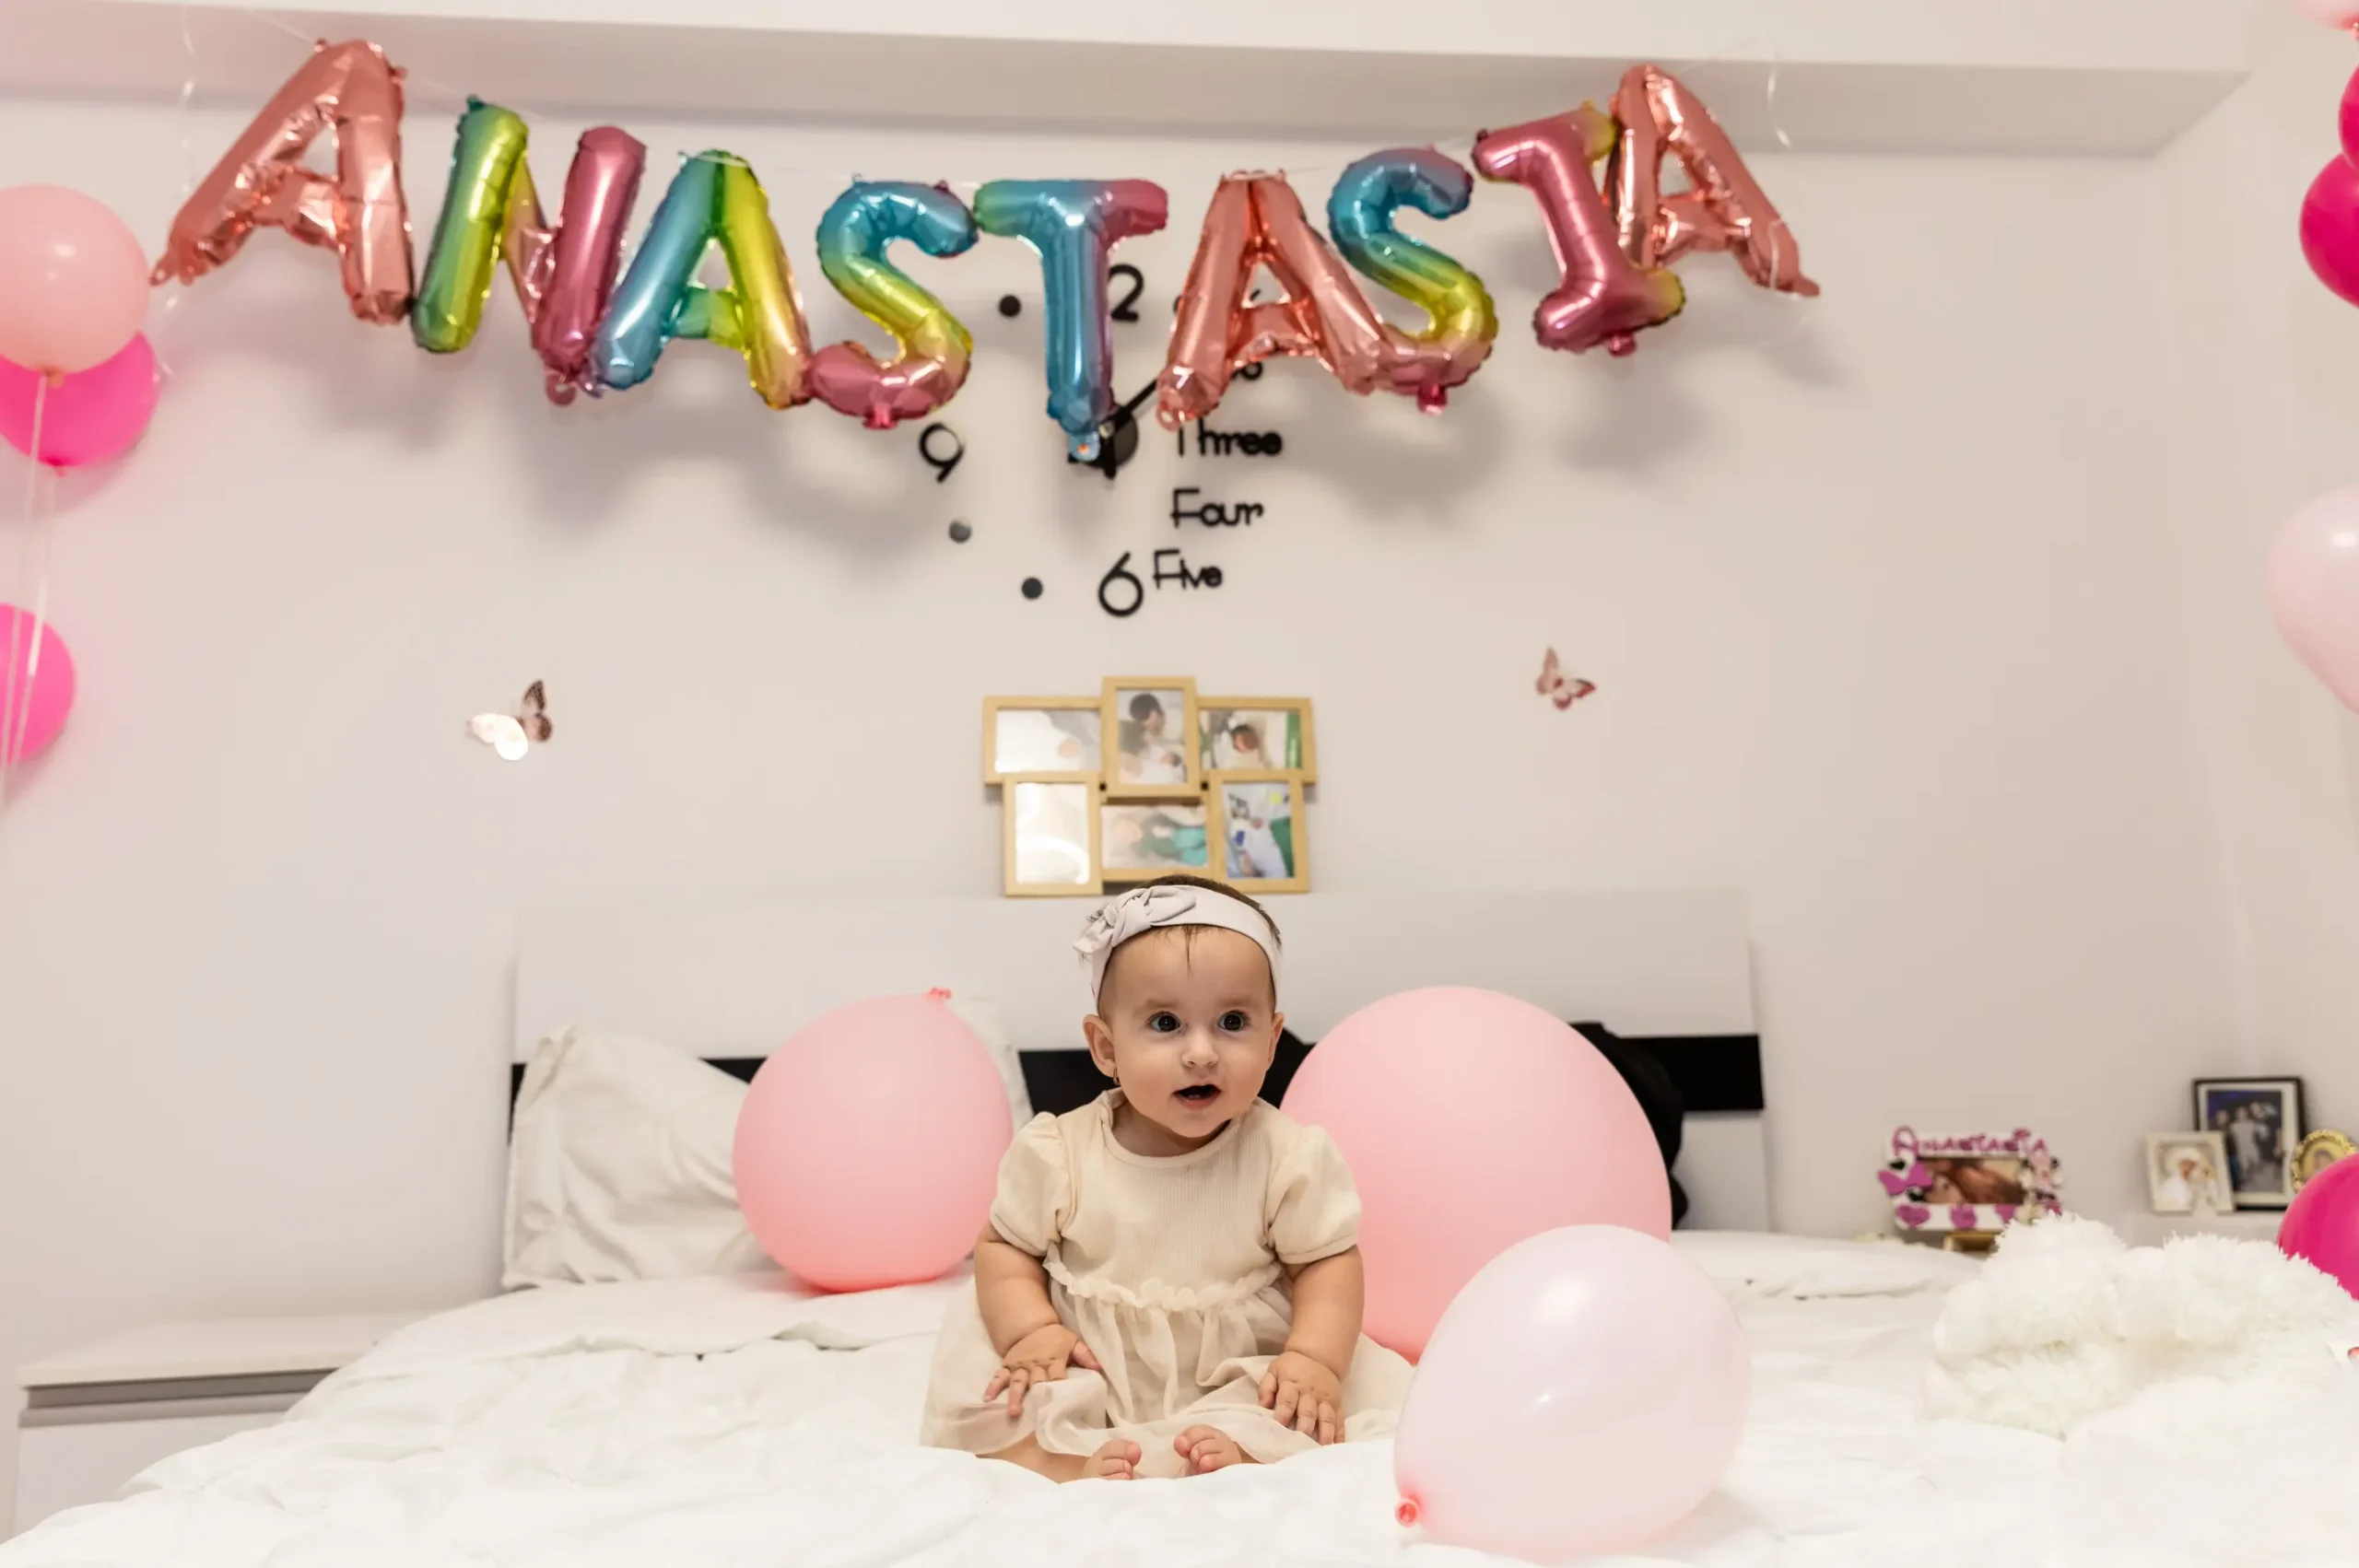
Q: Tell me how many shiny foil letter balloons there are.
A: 9